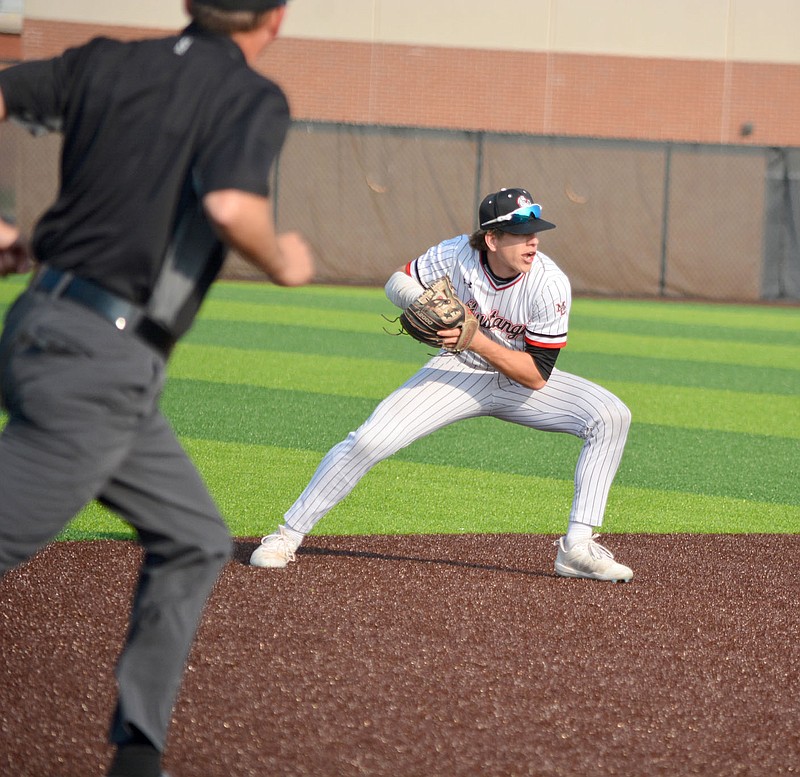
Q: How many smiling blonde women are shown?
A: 0